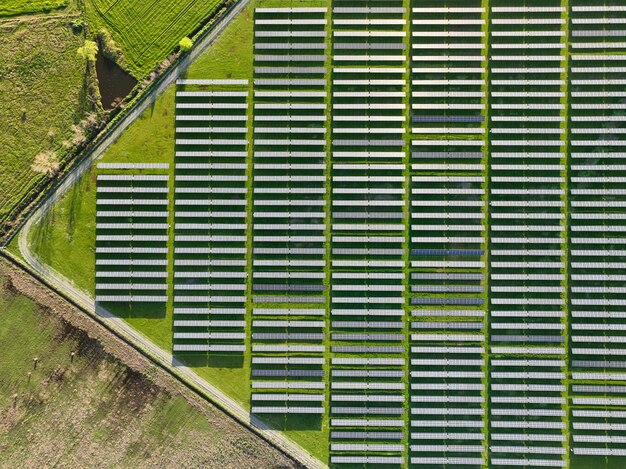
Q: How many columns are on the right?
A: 7